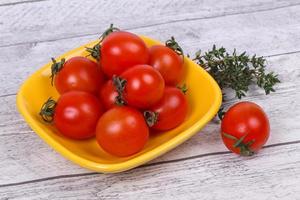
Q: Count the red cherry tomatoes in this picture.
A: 9